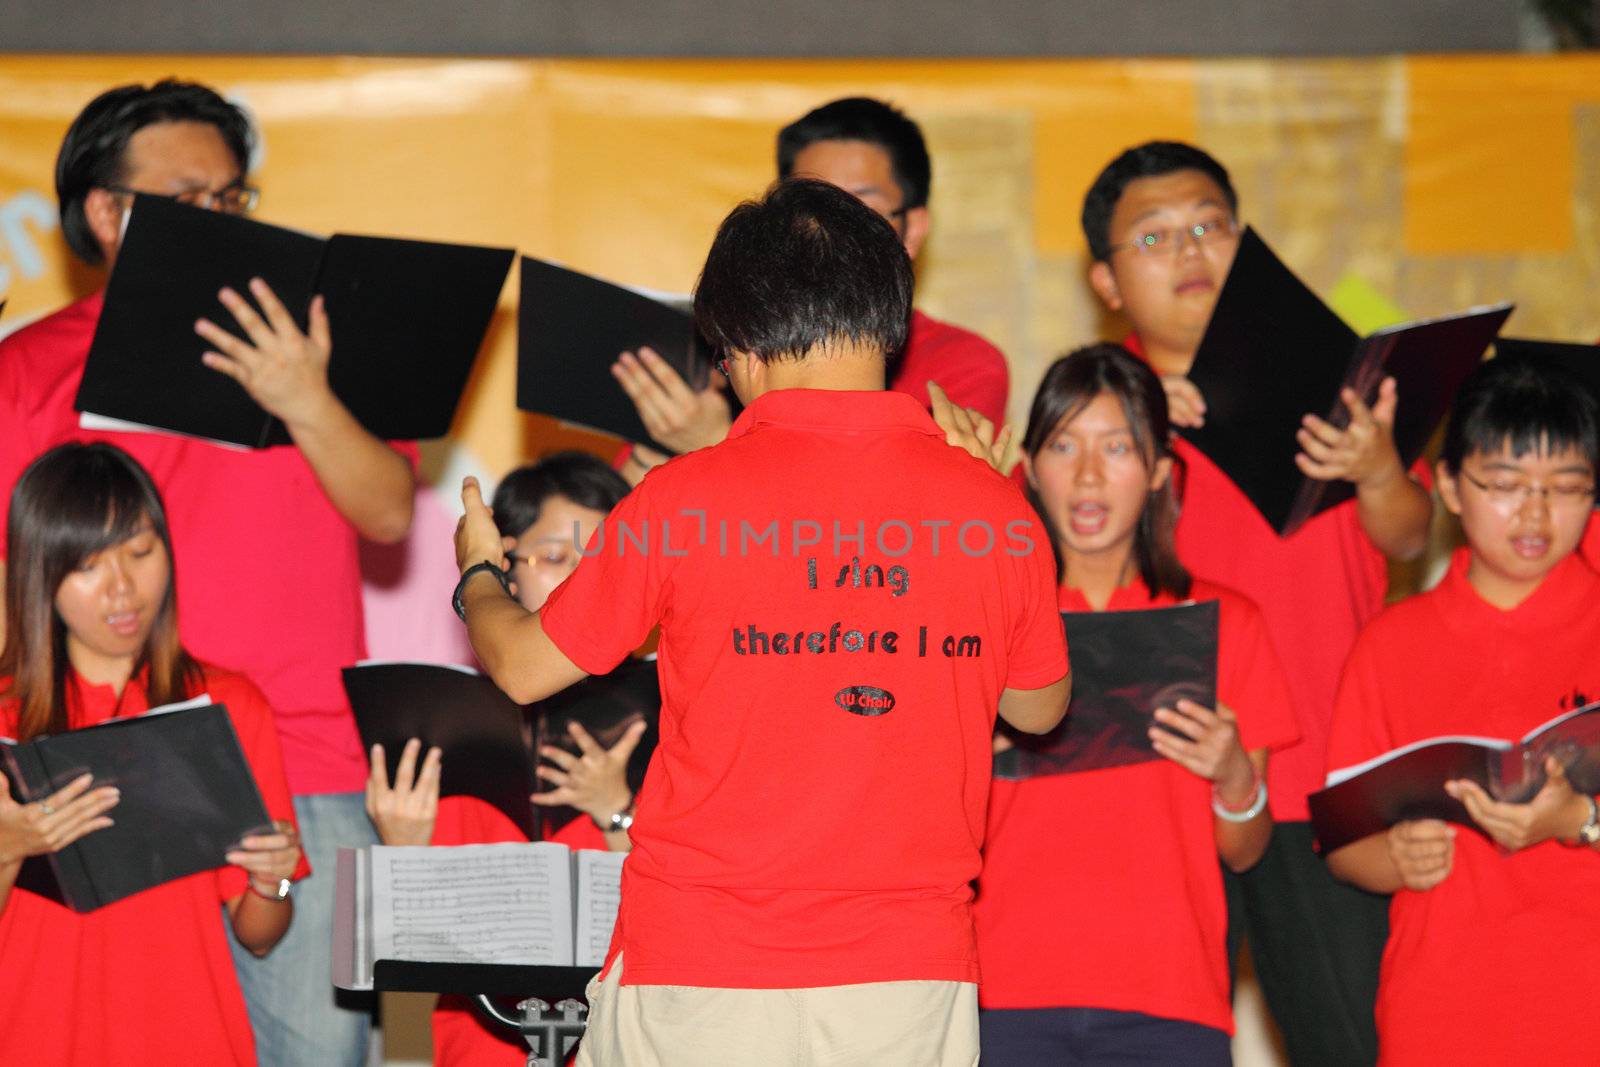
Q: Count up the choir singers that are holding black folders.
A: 7